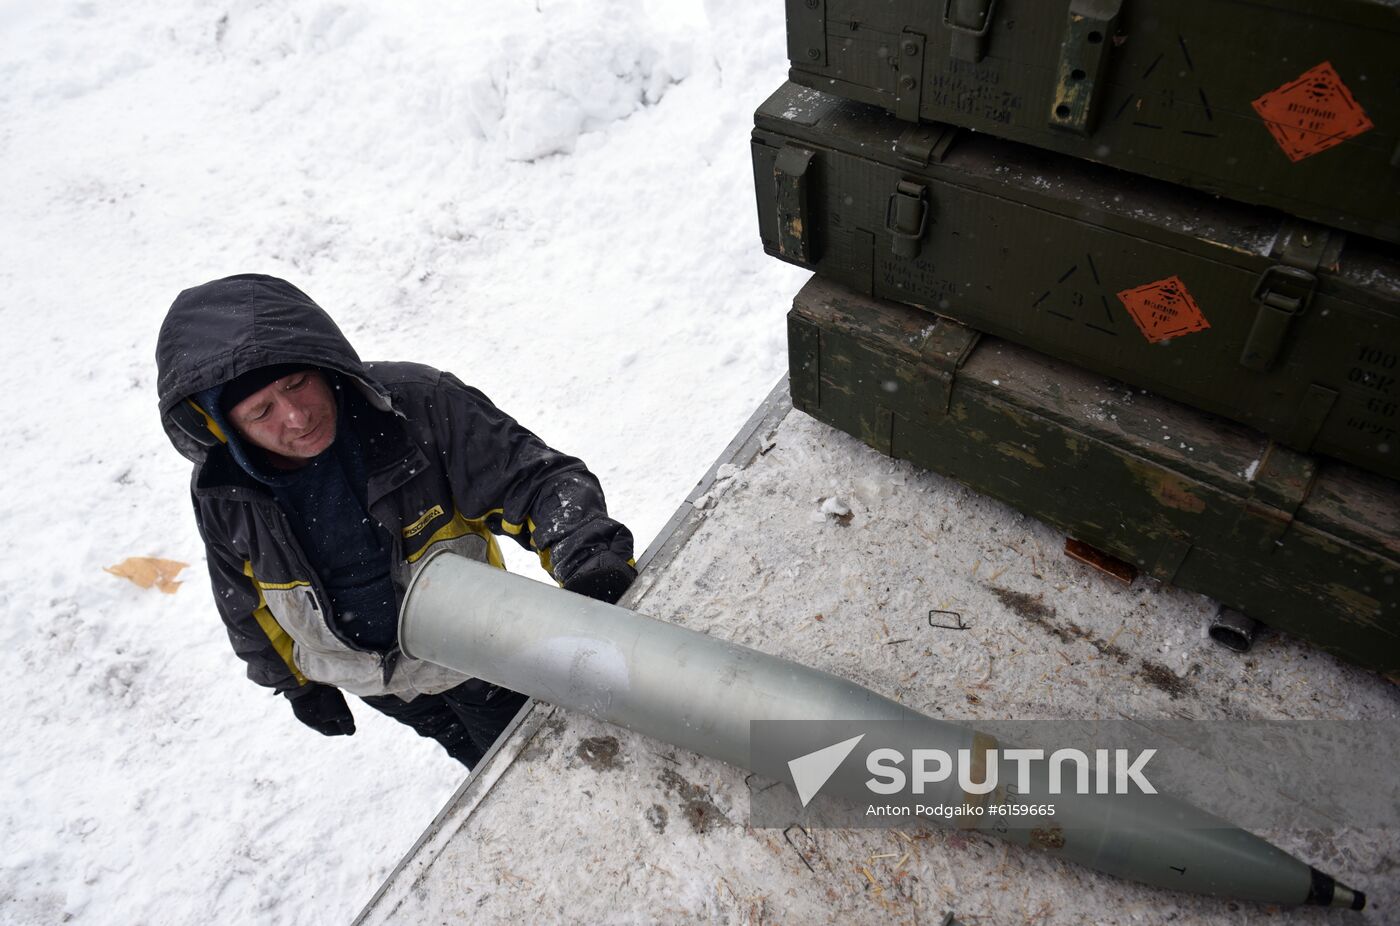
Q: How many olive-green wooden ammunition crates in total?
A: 3